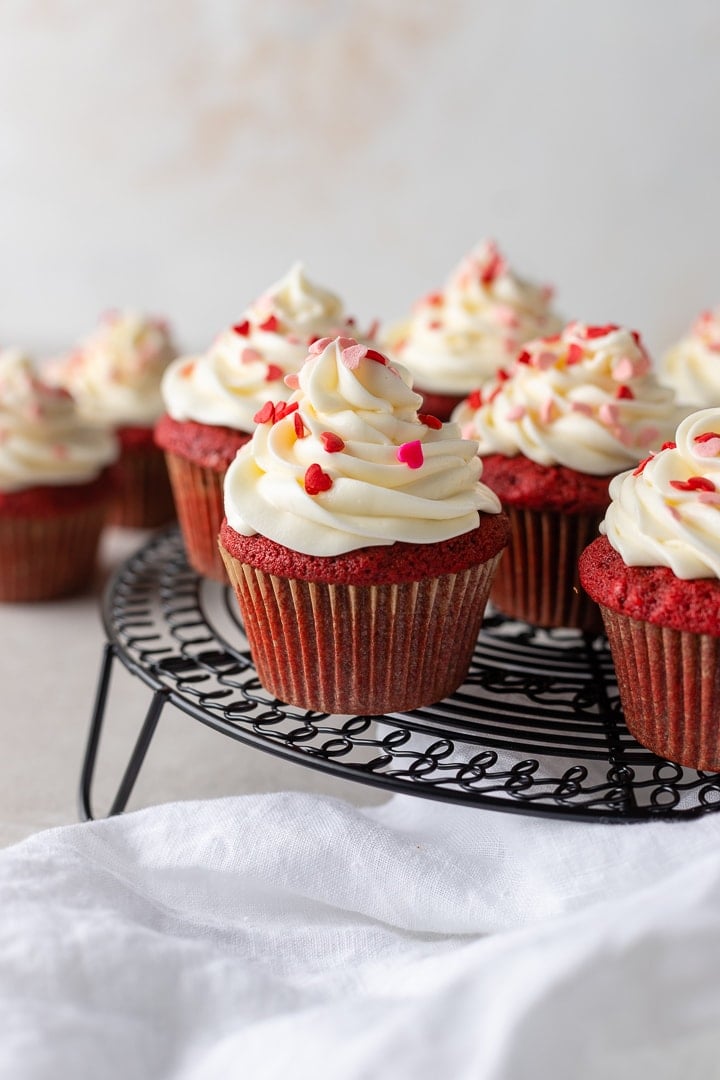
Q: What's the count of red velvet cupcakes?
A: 8